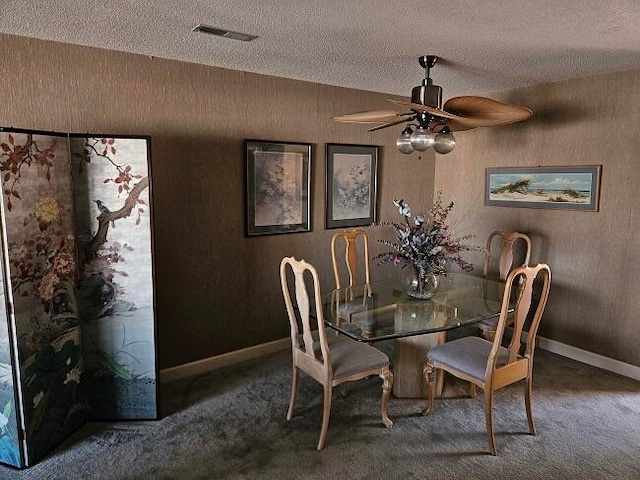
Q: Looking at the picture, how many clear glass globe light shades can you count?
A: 3